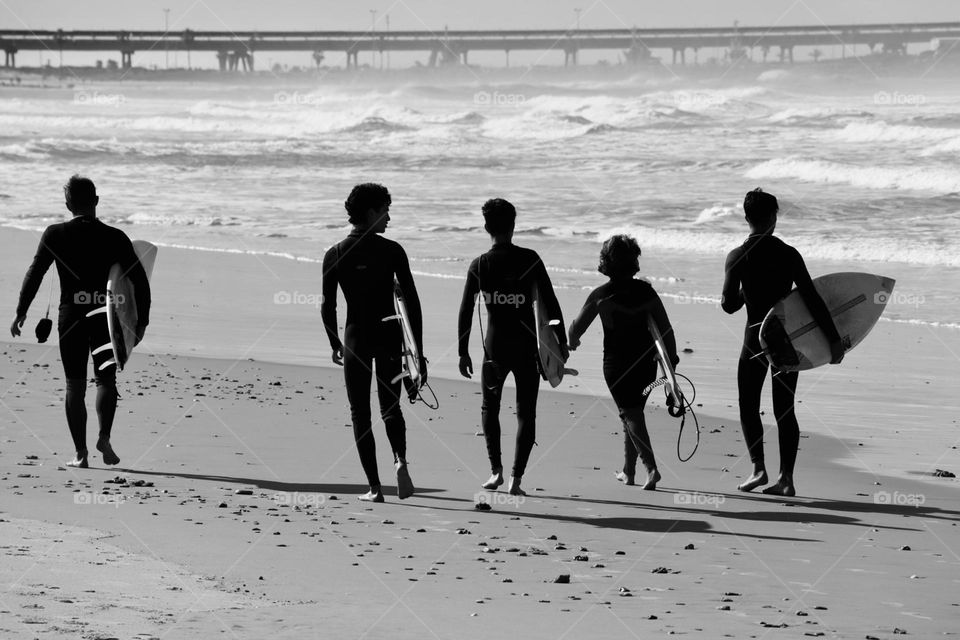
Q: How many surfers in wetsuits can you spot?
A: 5